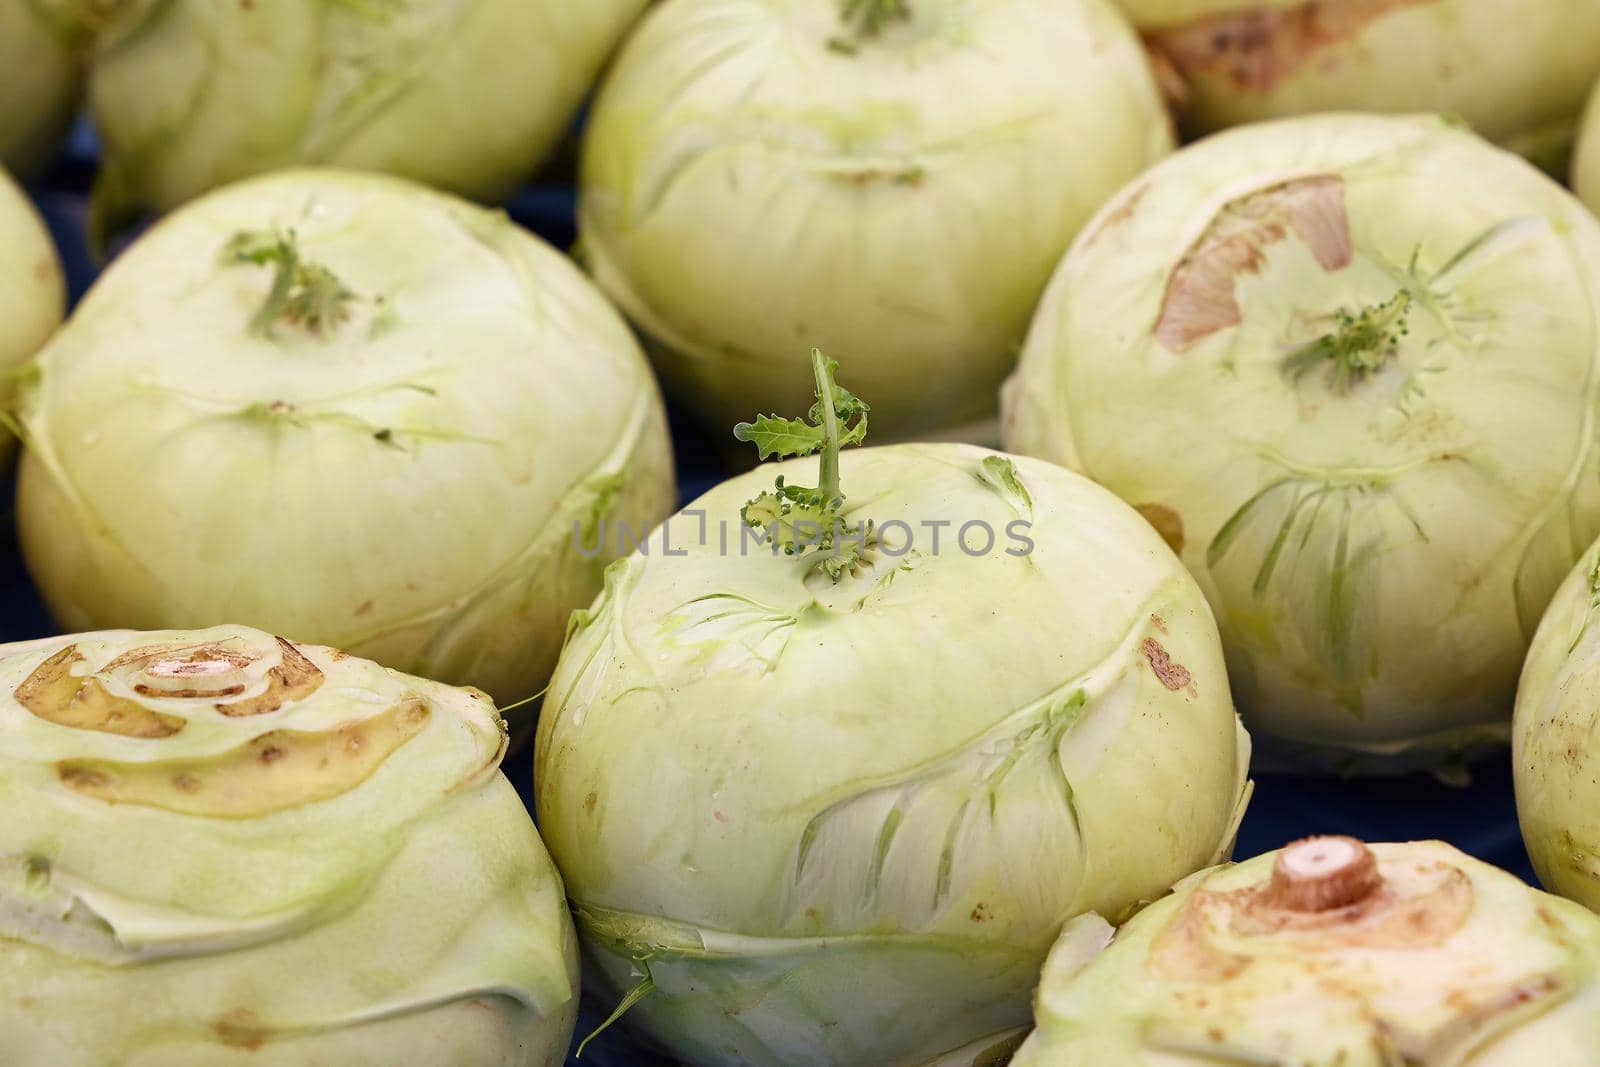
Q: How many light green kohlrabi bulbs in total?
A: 12